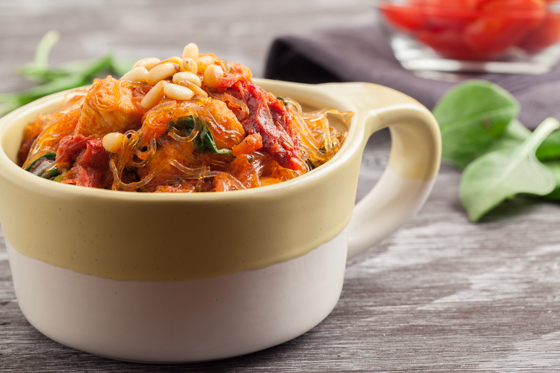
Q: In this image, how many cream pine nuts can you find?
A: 13